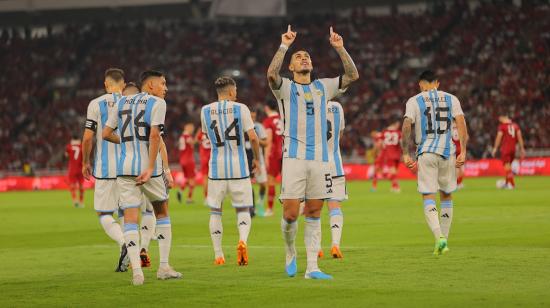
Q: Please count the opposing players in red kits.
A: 8